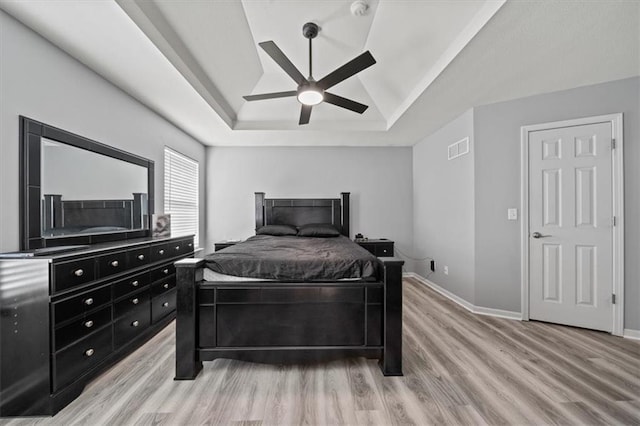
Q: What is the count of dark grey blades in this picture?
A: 5